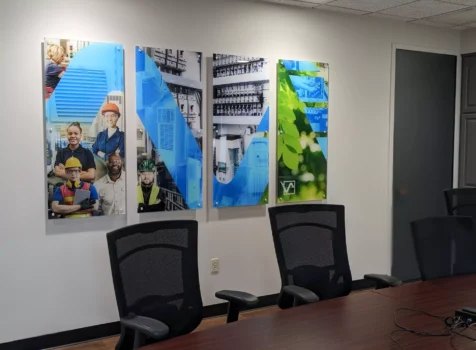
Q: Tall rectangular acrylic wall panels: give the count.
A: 4